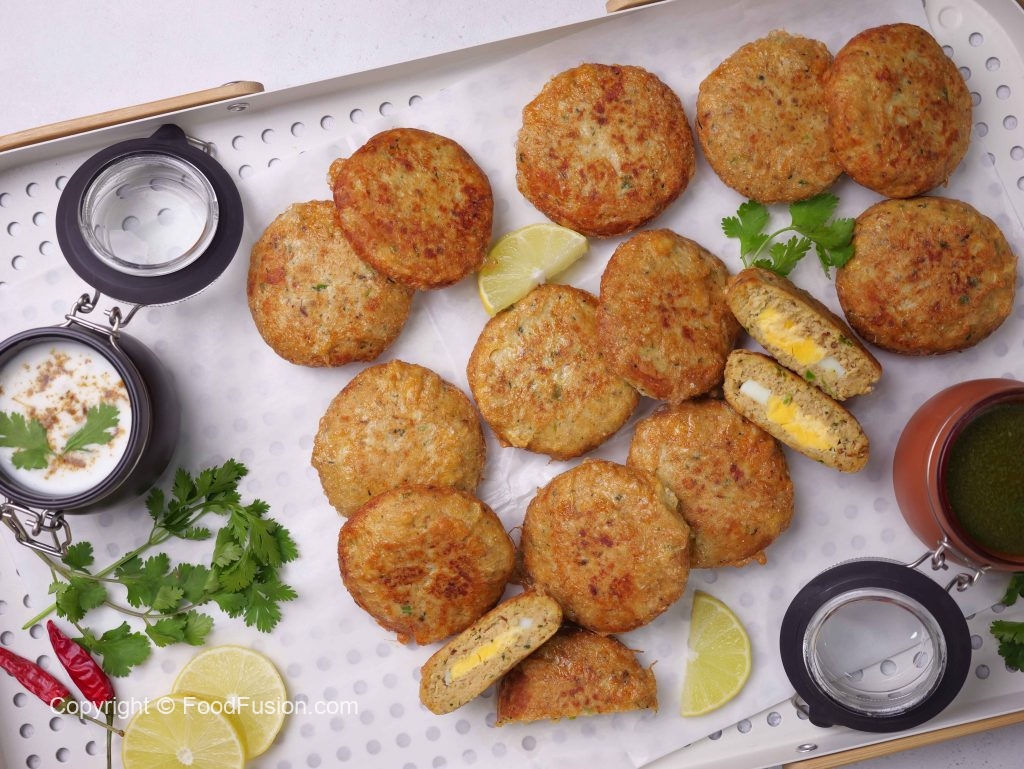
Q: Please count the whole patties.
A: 12